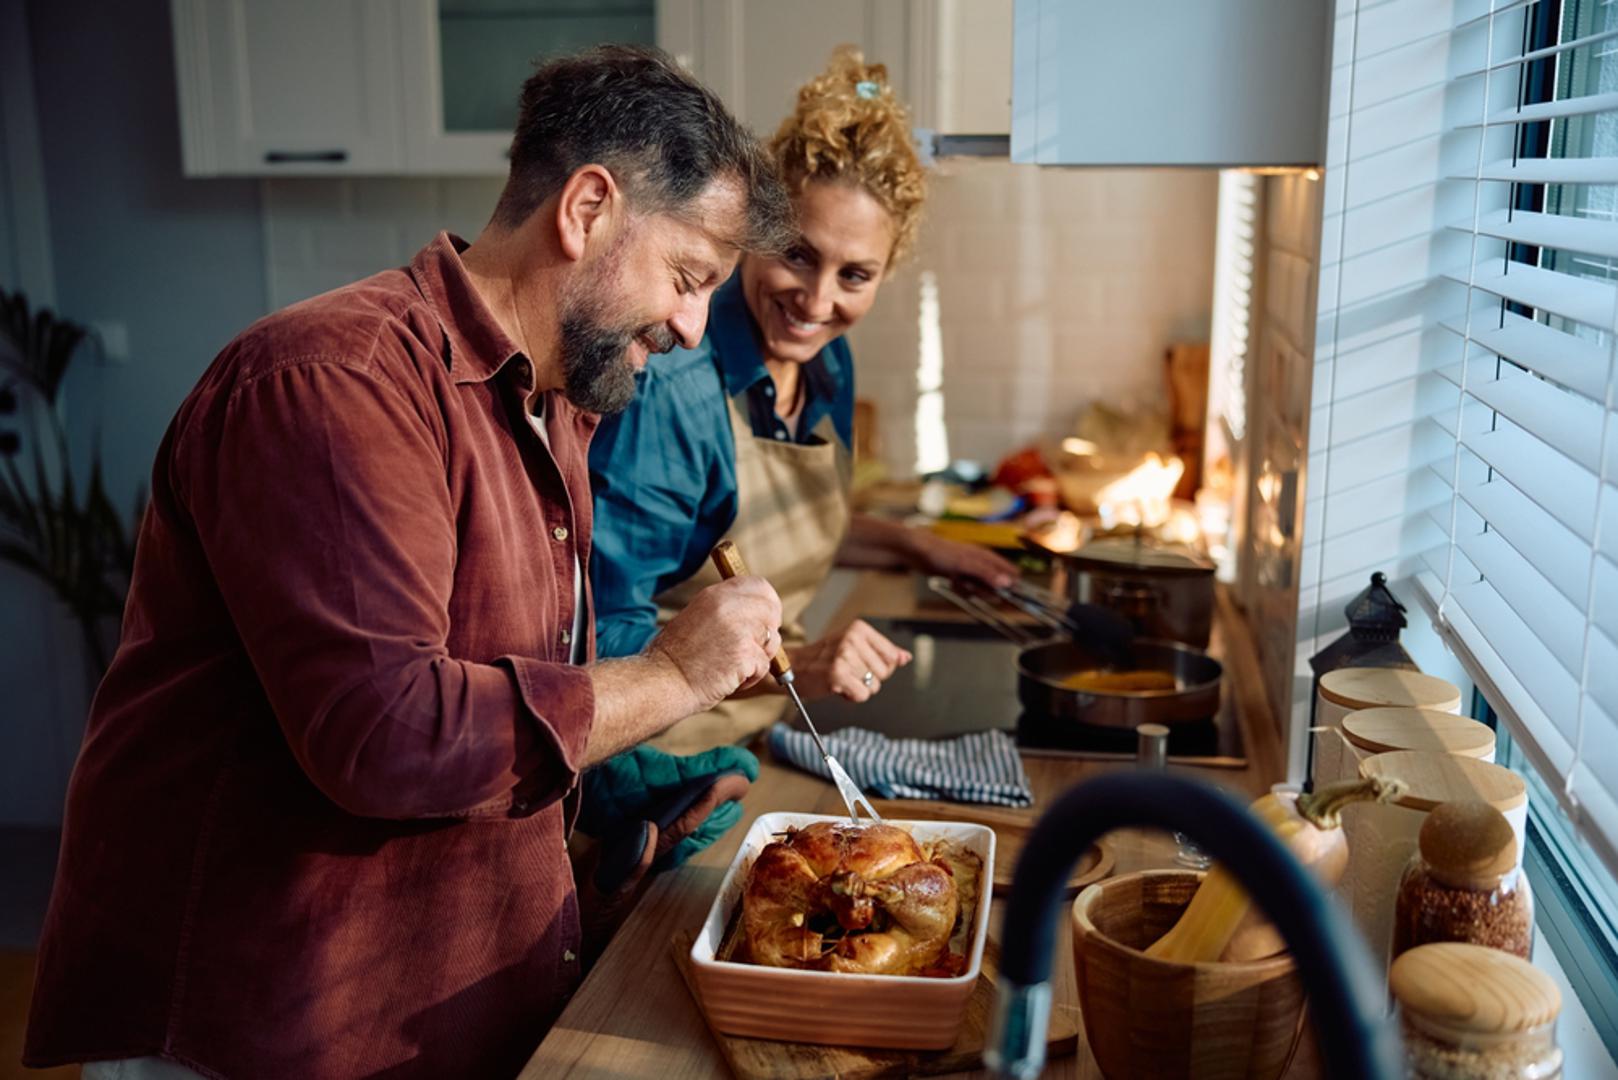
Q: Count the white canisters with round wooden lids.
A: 3